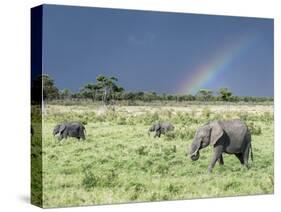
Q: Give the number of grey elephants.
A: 3